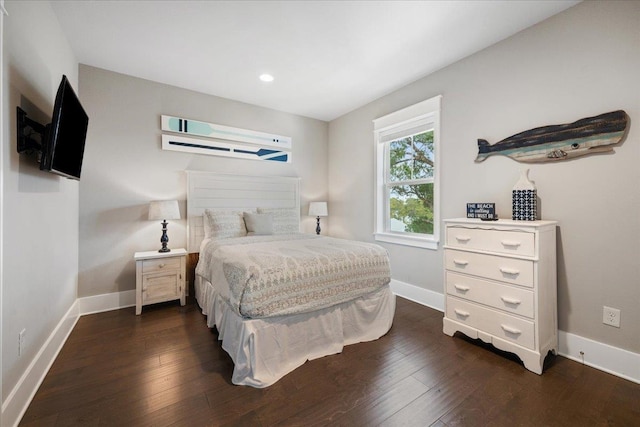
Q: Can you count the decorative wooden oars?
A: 2